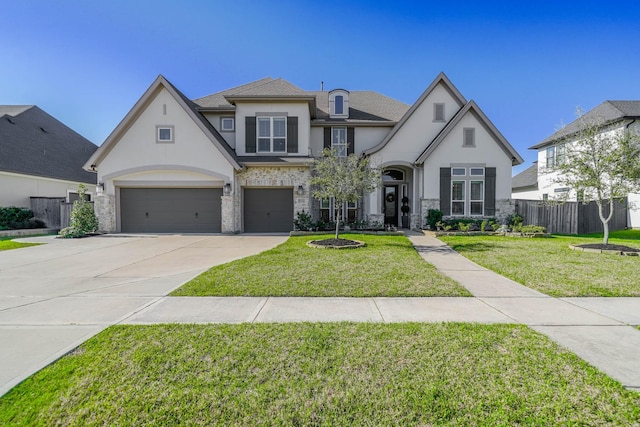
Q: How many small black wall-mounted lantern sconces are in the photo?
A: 3